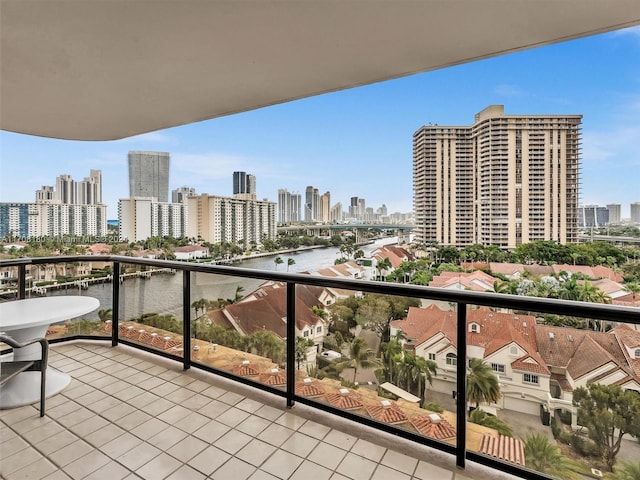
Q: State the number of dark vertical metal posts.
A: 5